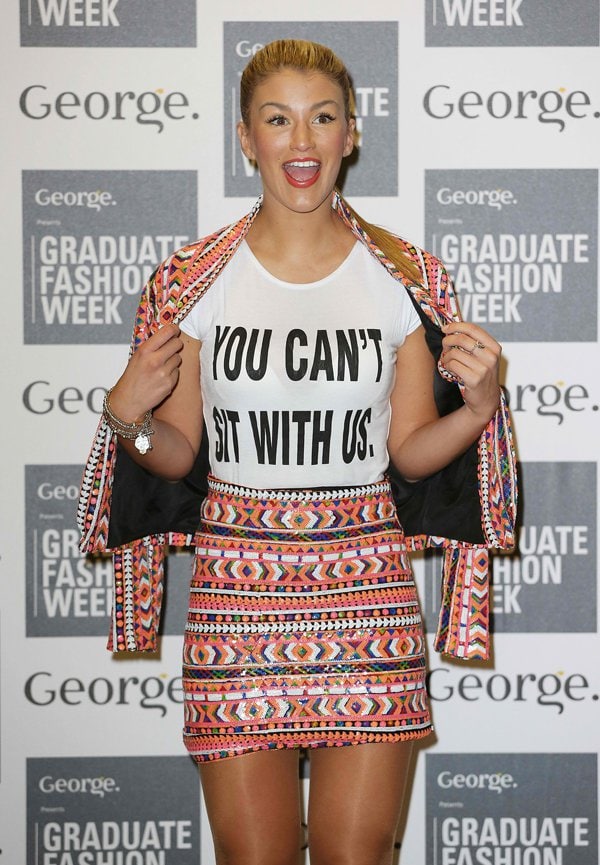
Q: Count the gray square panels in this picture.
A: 9